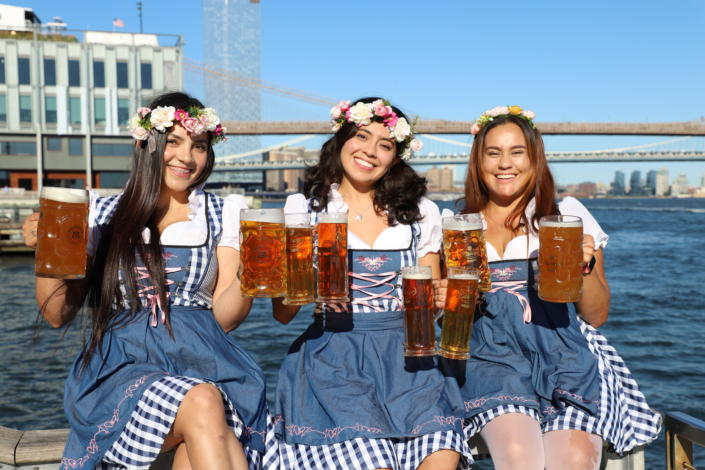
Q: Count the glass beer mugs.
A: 8